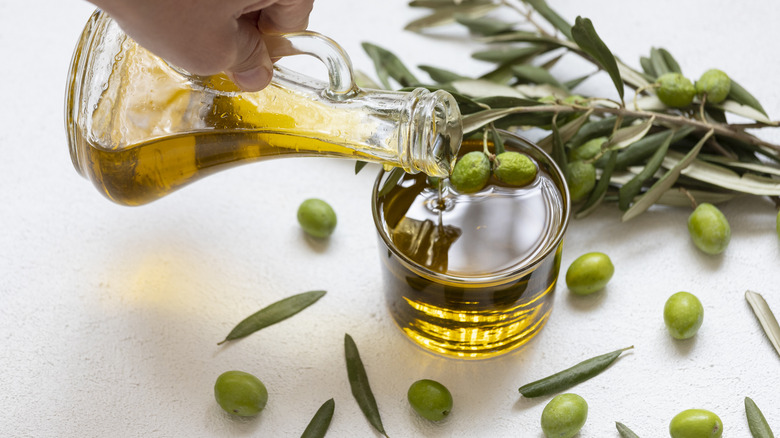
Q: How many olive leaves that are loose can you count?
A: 7